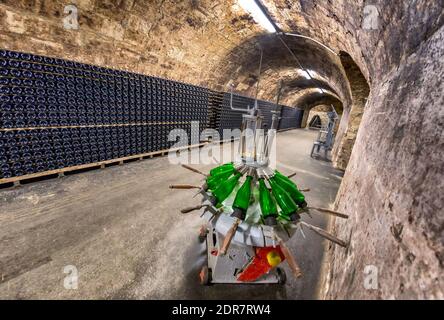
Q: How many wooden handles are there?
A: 9